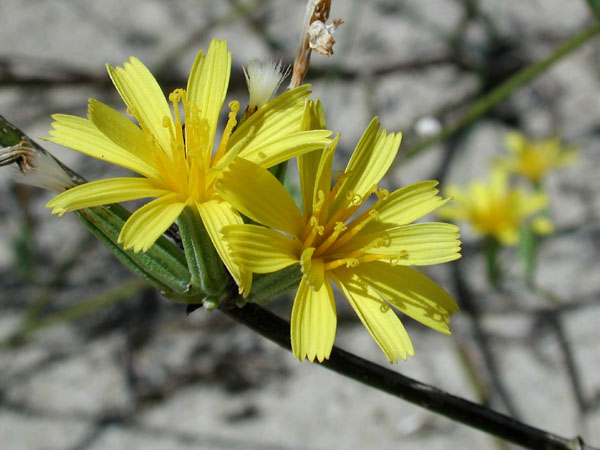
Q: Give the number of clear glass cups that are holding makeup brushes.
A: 0